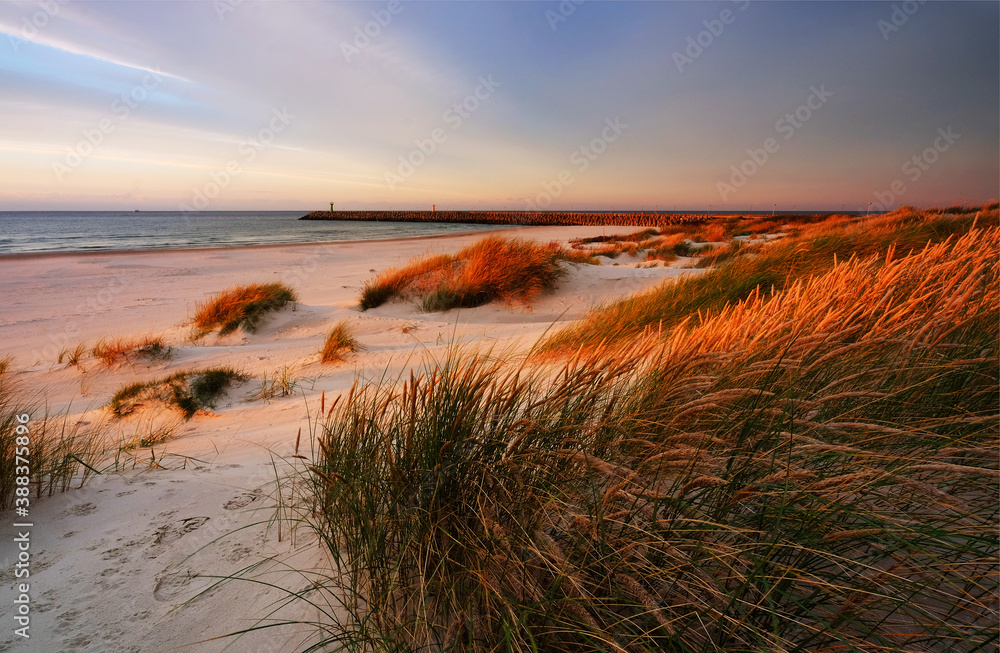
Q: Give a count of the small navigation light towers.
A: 2